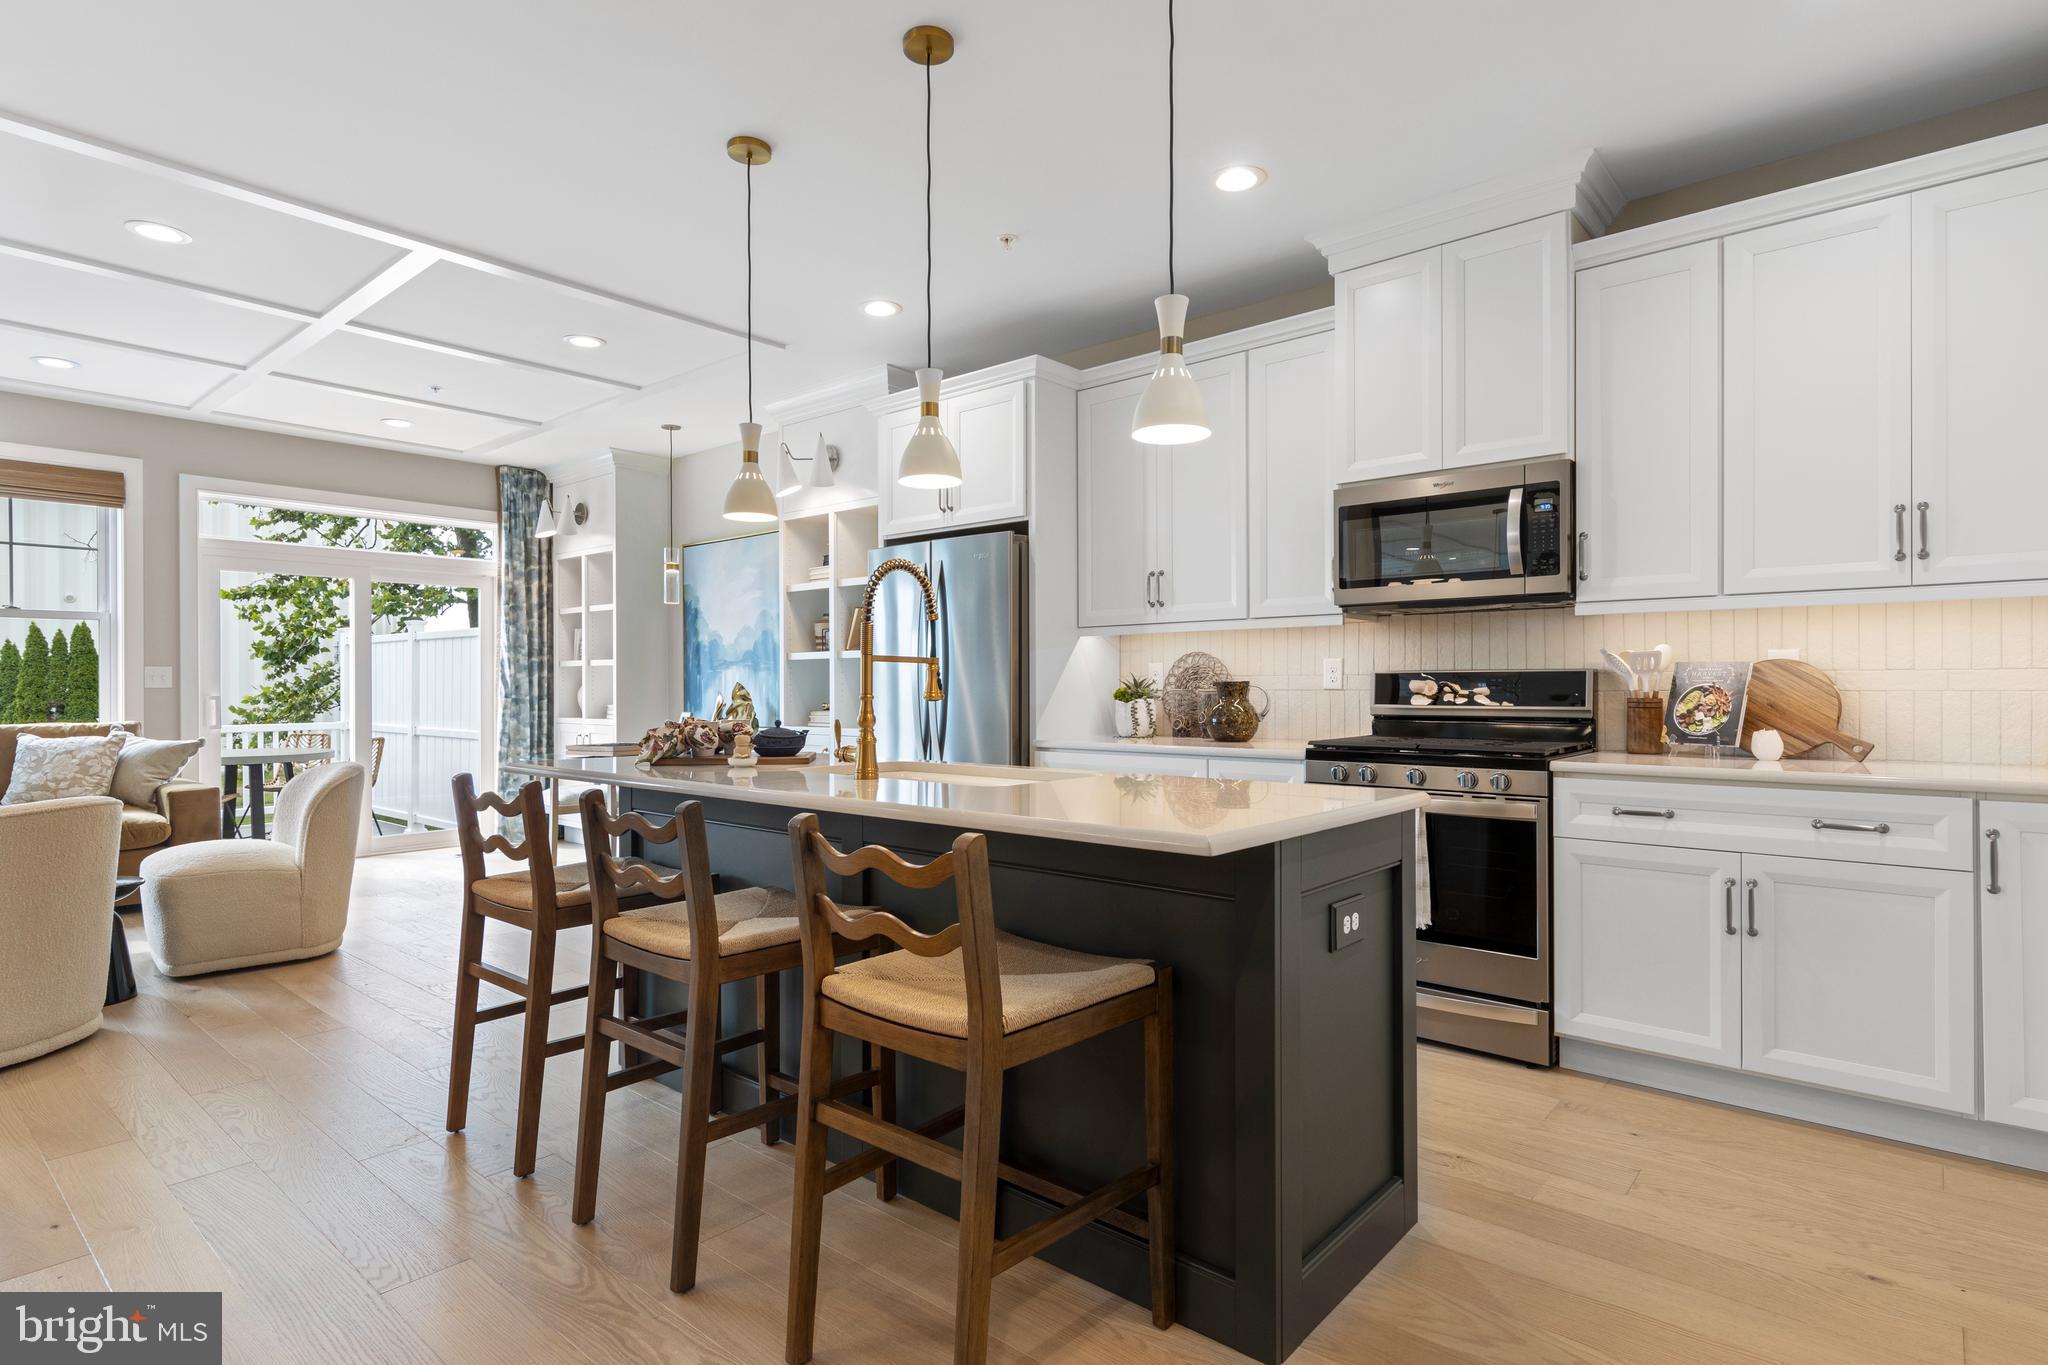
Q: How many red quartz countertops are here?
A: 0